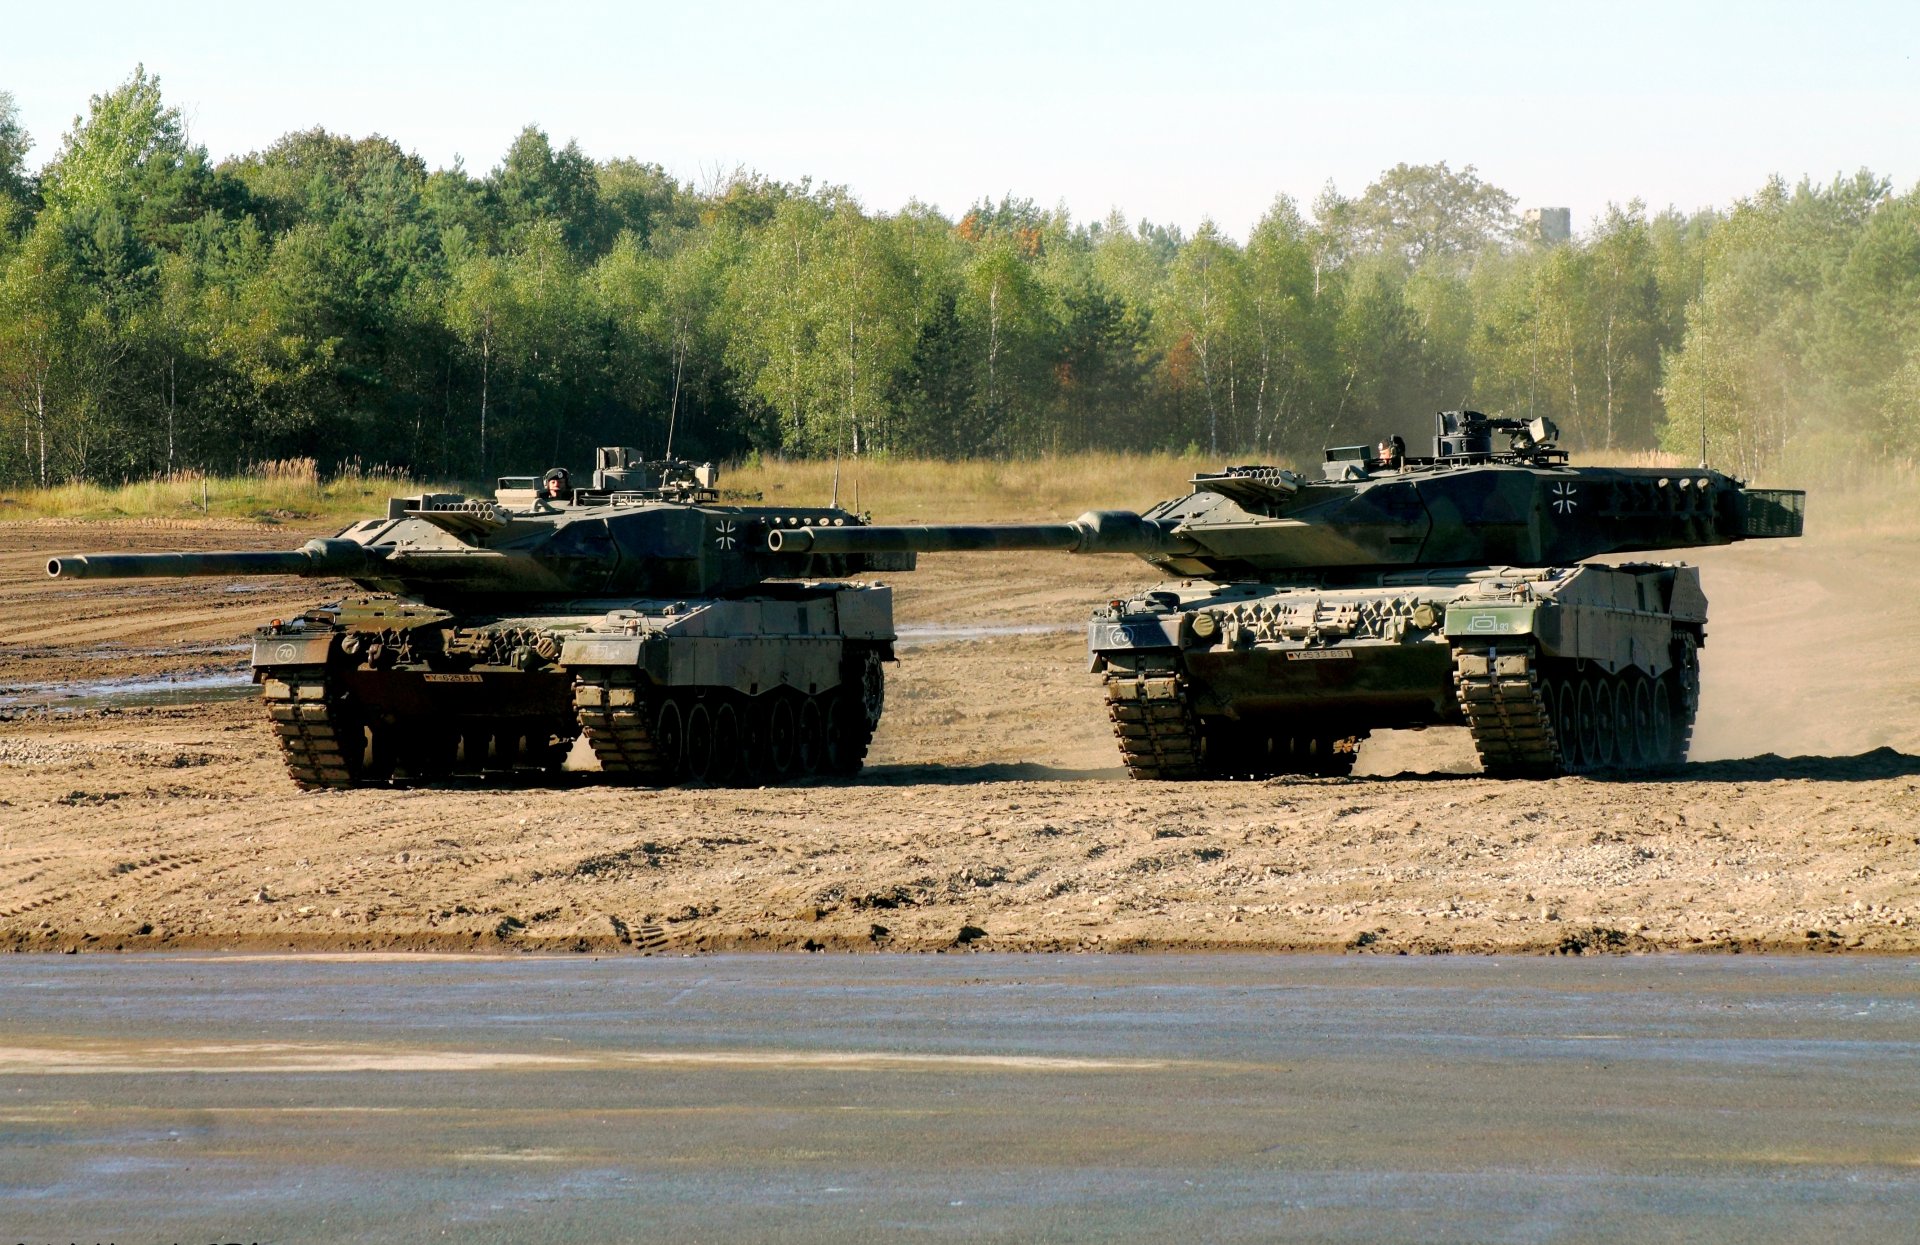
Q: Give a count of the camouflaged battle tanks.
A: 2